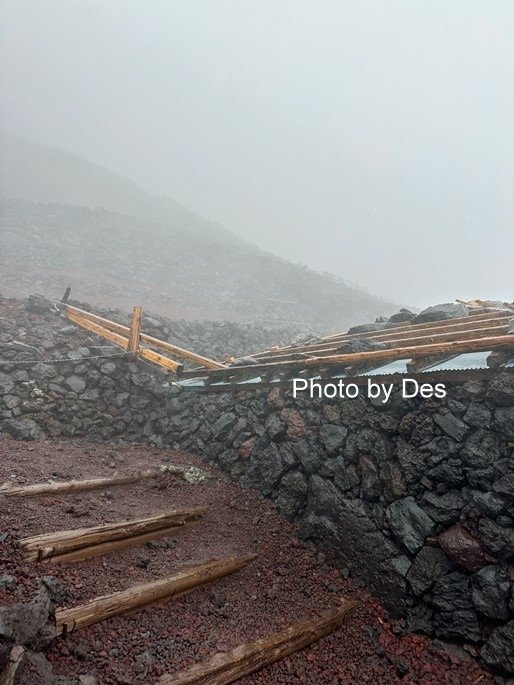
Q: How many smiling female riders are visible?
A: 0